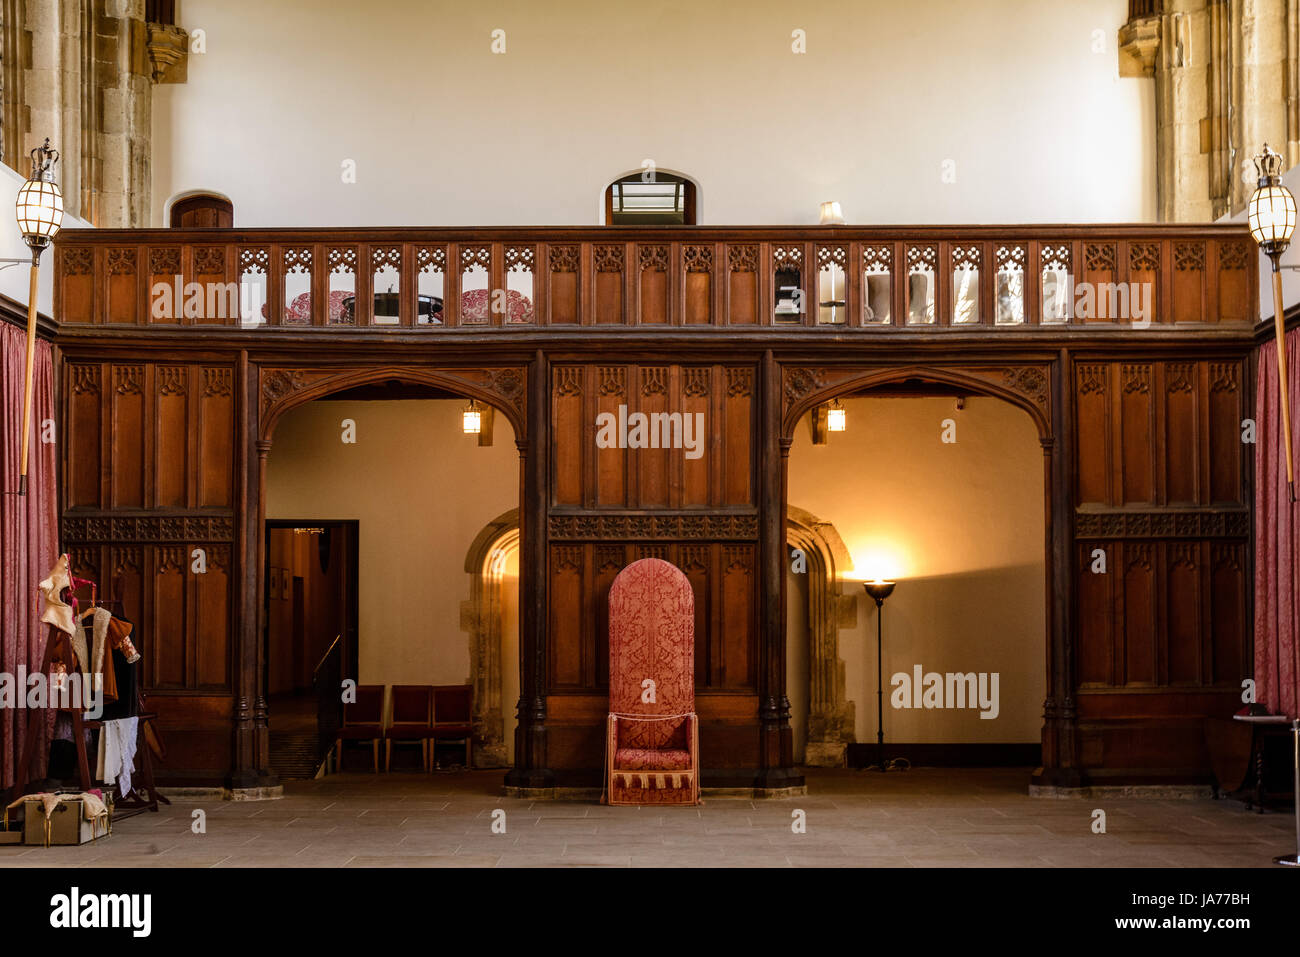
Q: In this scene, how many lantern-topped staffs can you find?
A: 2